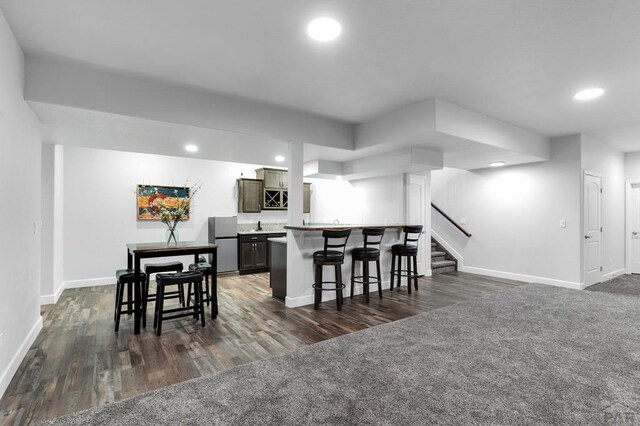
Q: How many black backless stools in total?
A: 4